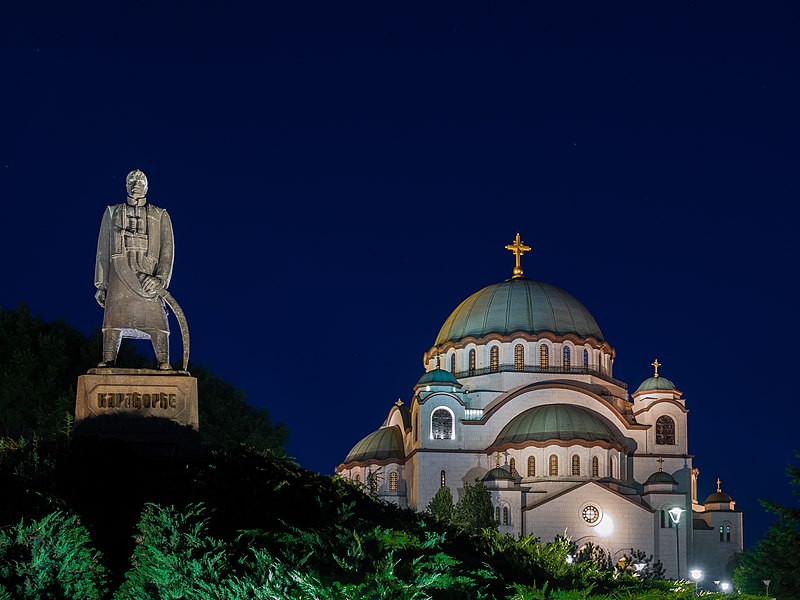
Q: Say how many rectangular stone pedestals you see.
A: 1